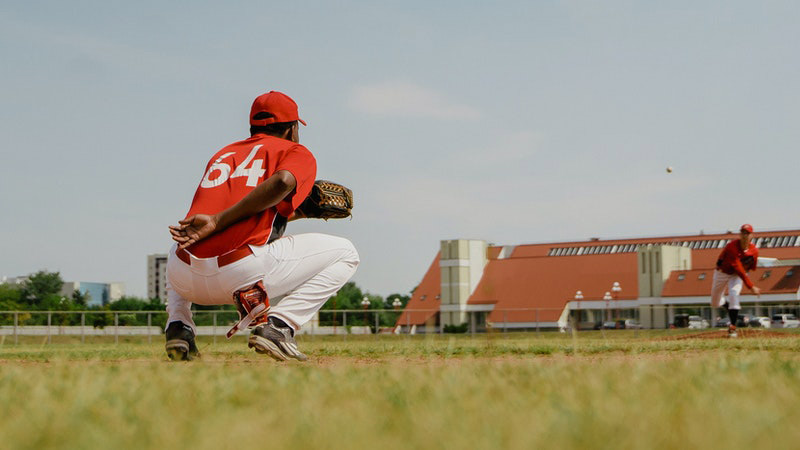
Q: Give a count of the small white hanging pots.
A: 0